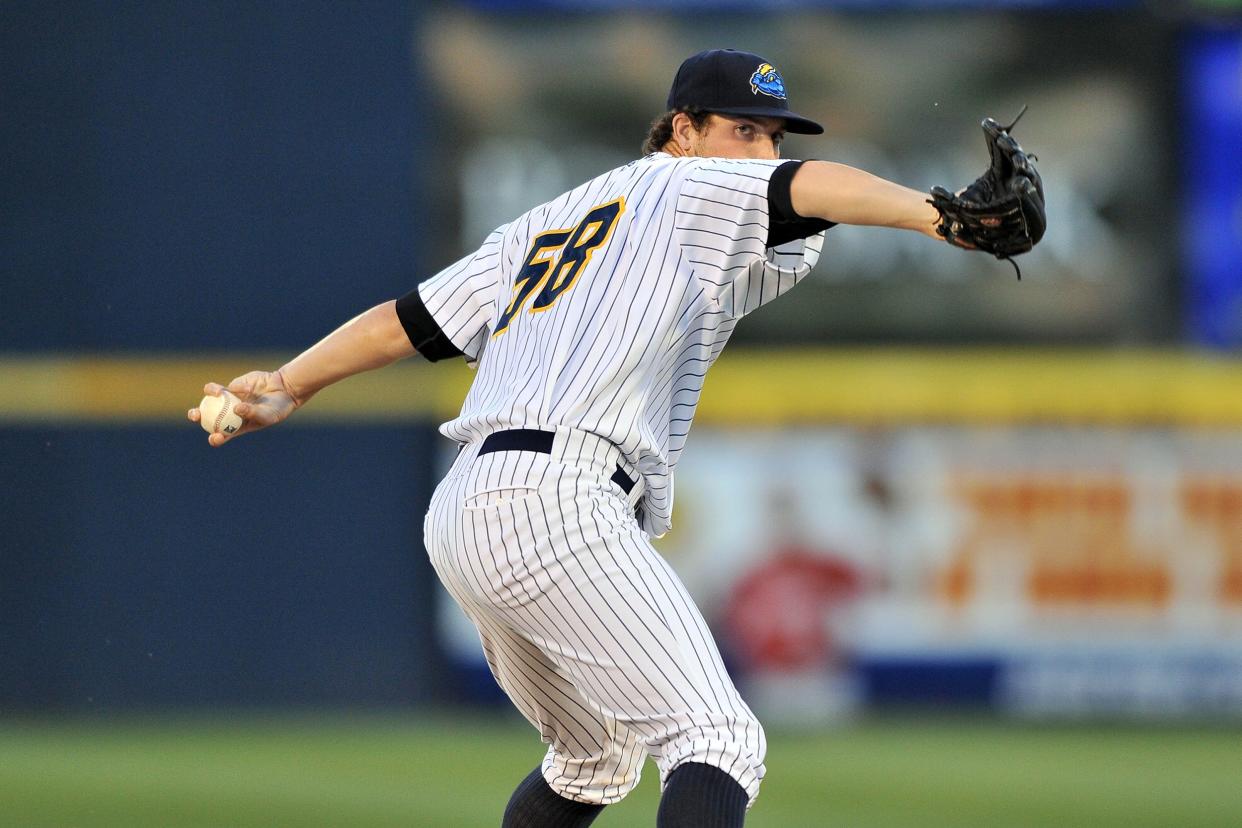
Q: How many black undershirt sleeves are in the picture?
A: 2